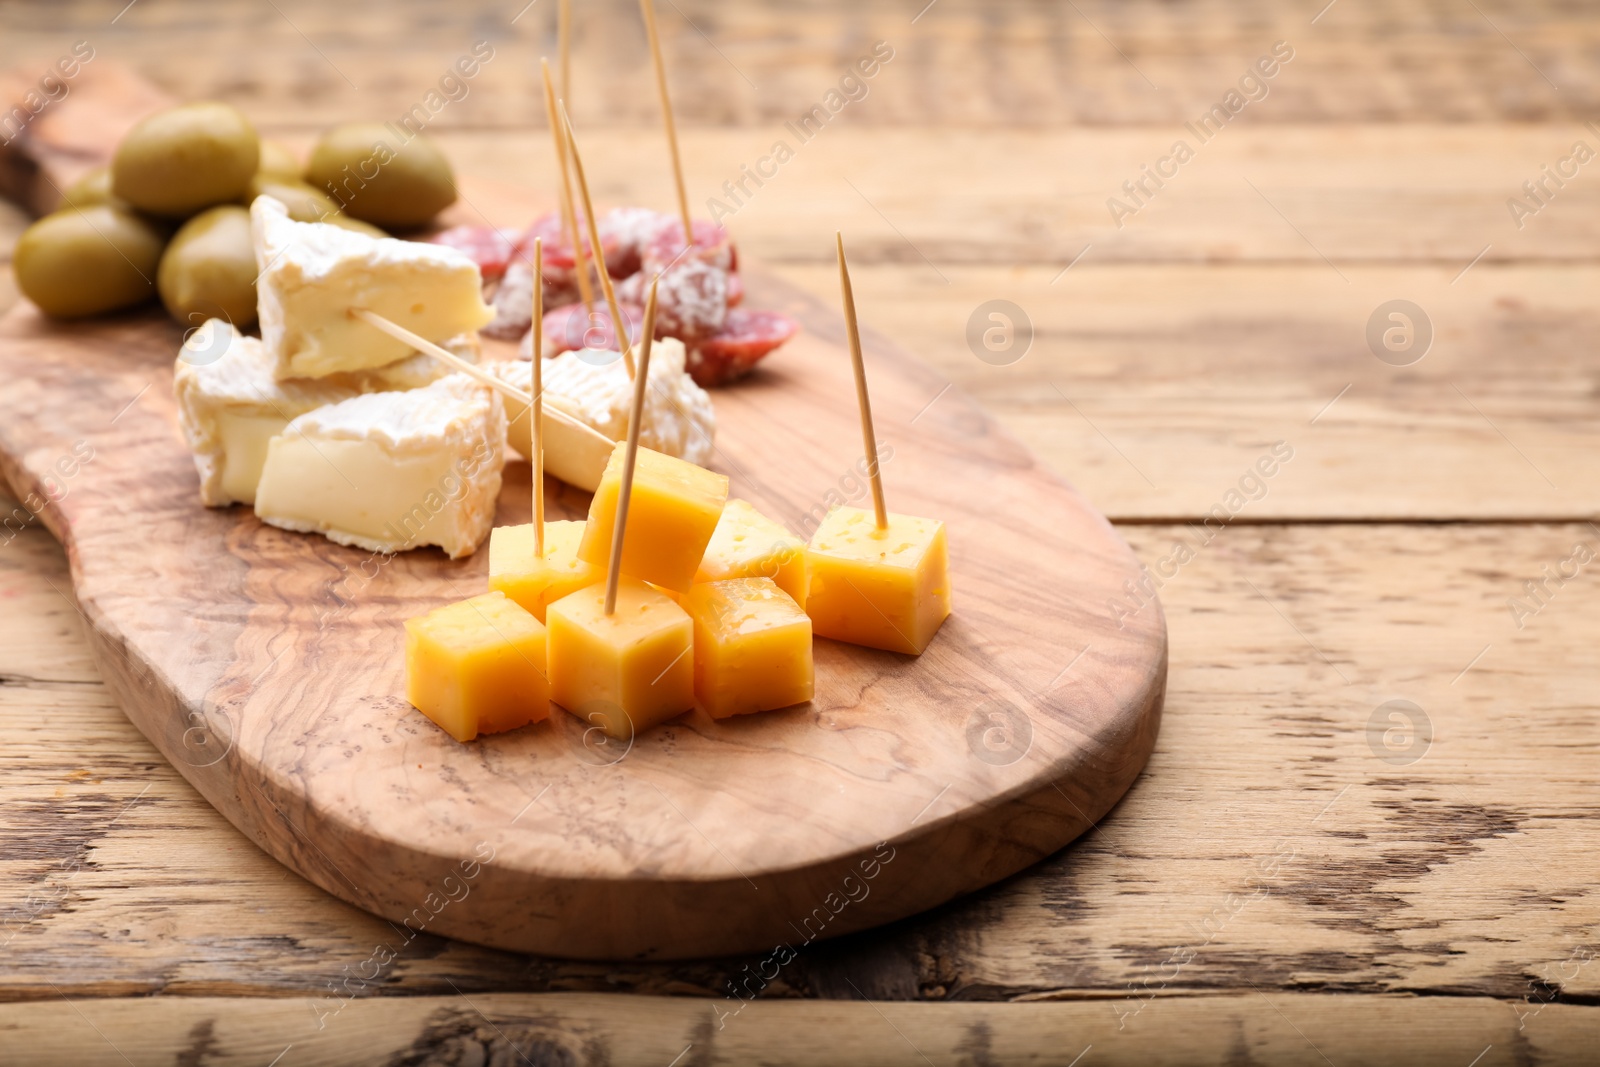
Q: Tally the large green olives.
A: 8